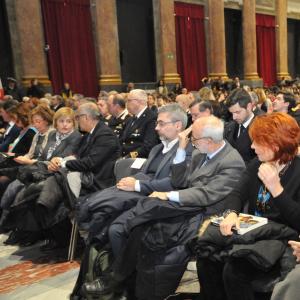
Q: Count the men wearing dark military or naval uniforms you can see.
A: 3